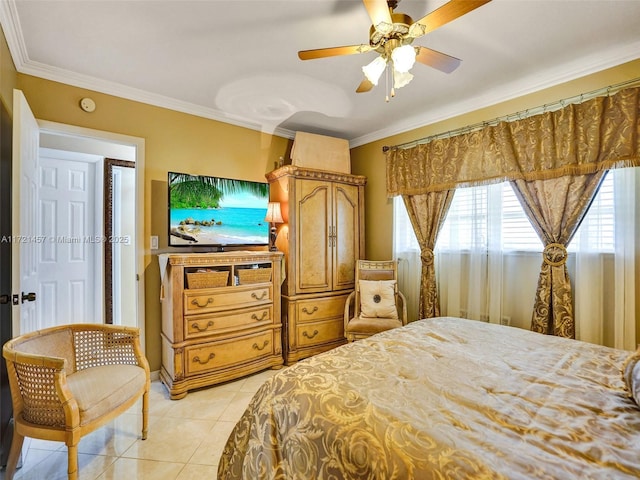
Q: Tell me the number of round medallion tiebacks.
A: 2